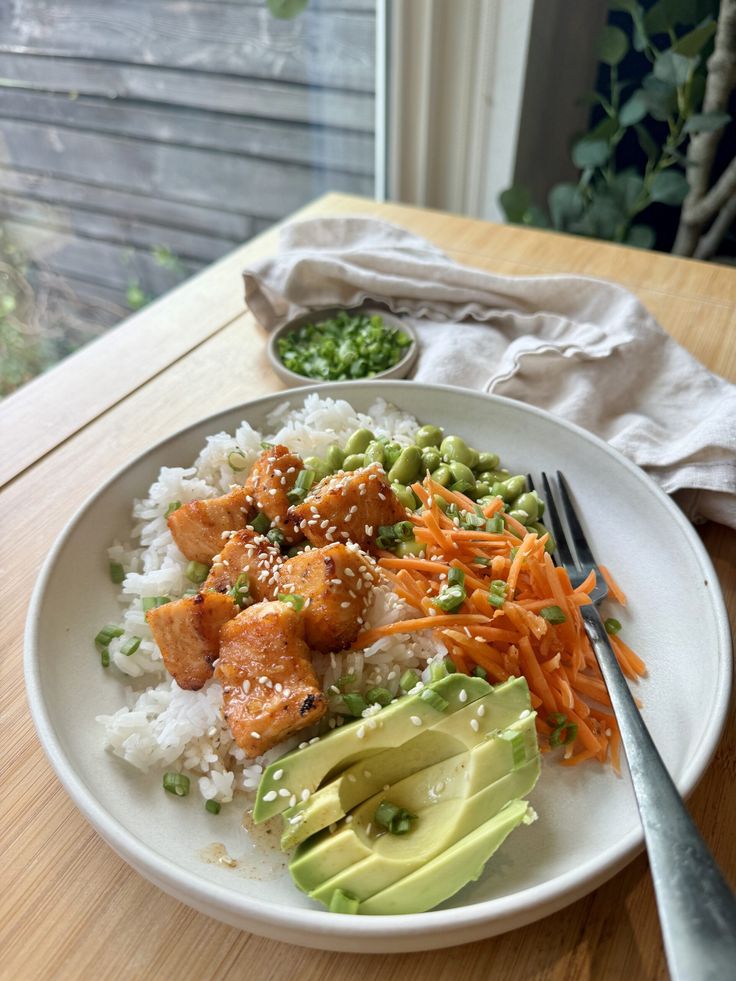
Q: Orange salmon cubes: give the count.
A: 7